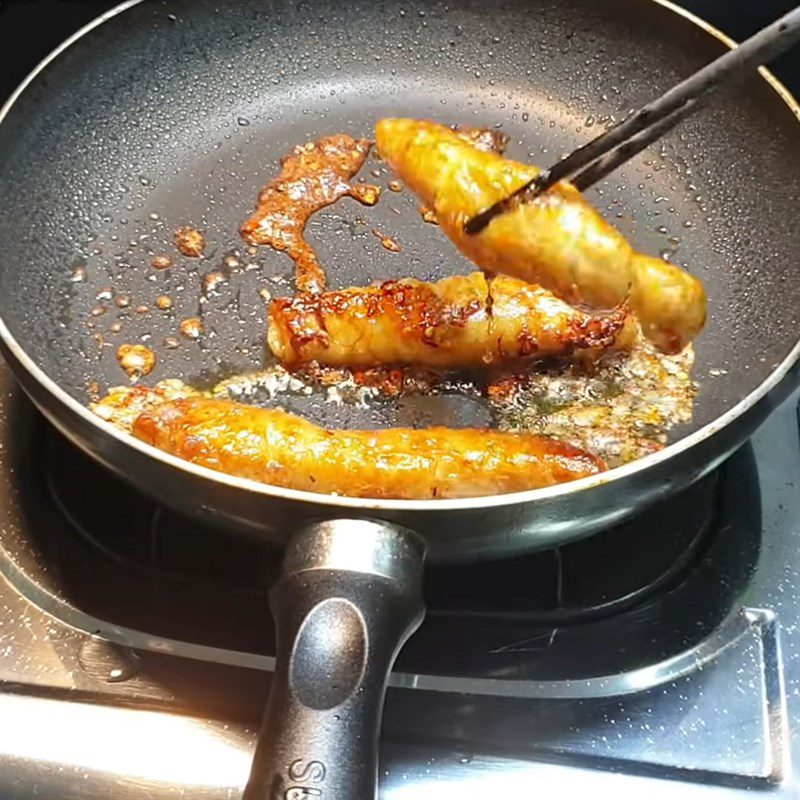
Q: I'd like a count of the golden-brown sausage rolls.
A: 3